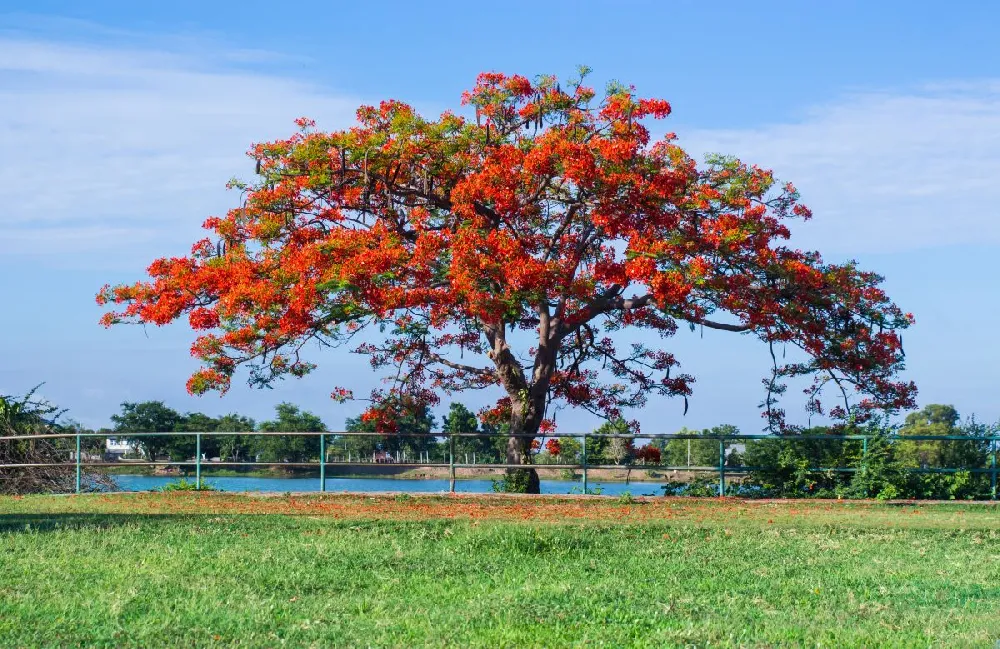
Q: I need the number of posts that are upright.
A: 8